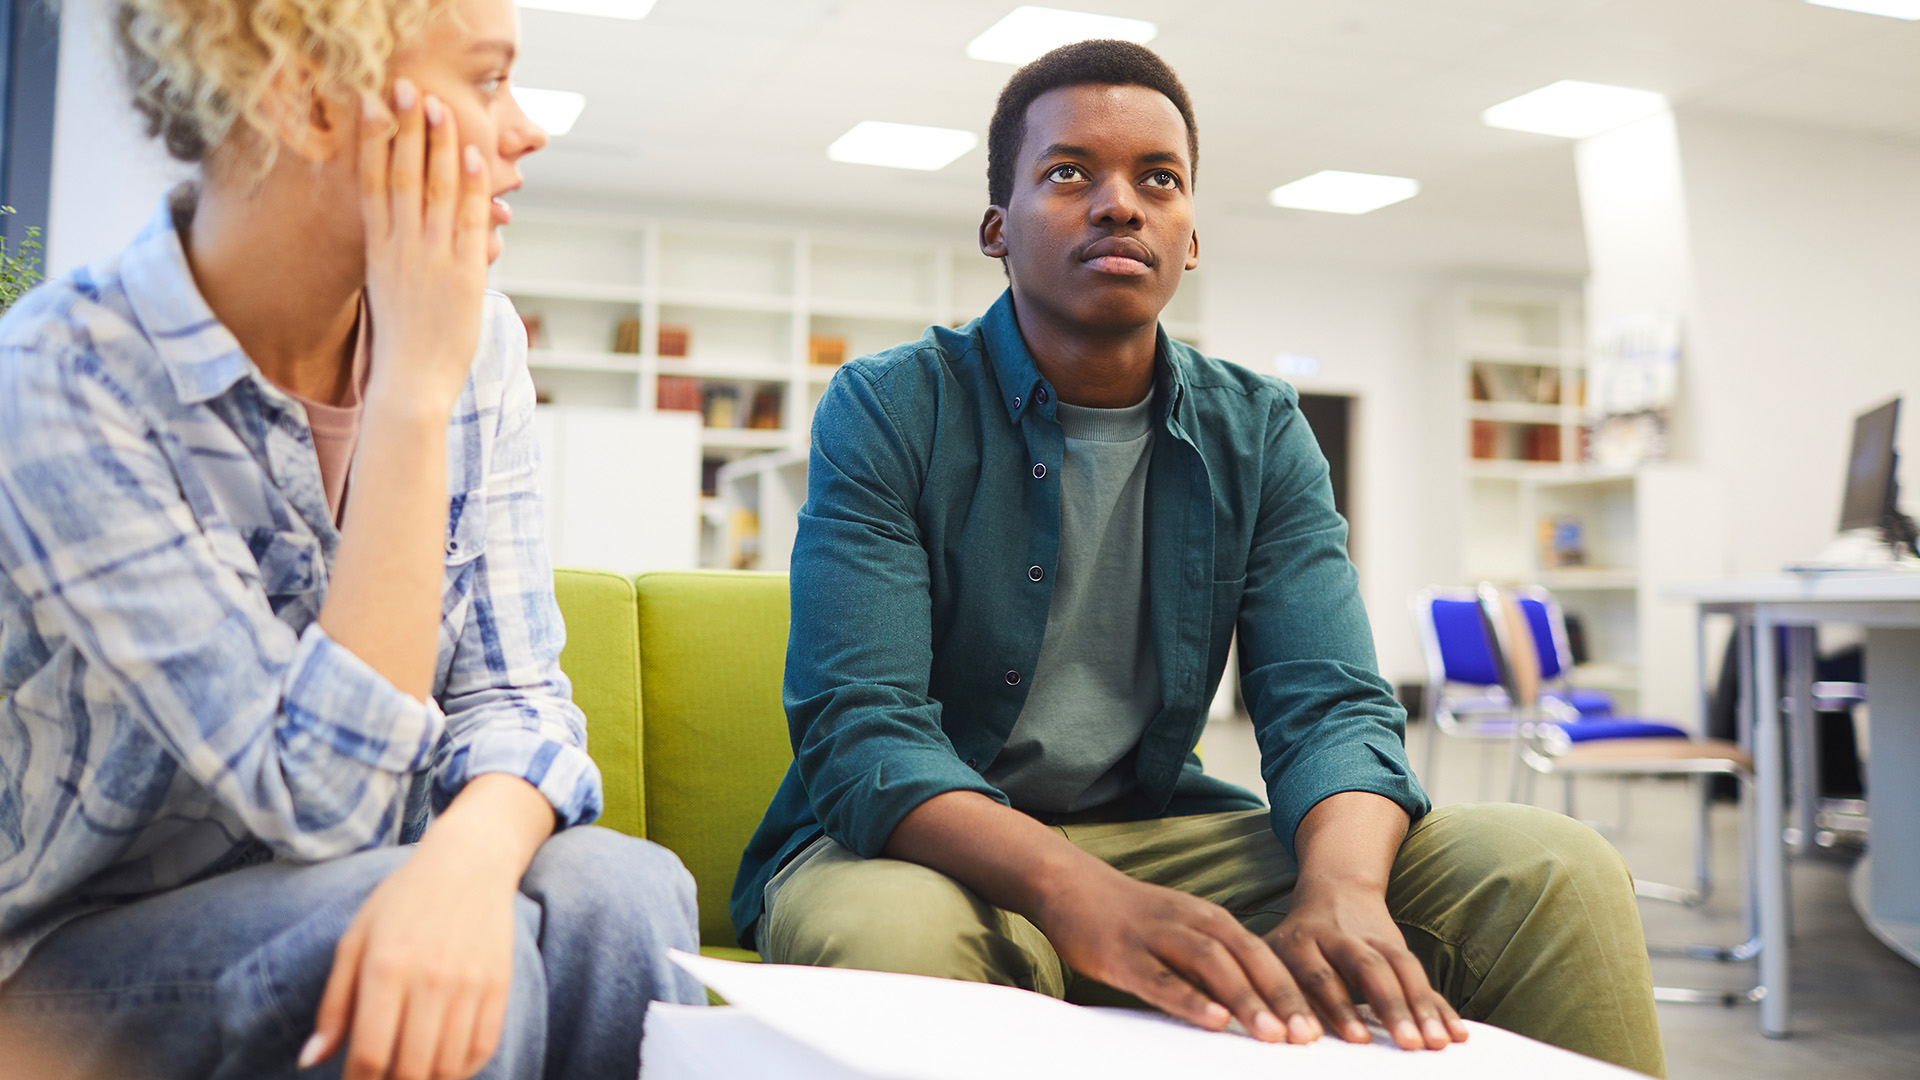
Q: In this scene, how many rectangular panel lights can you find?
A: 7